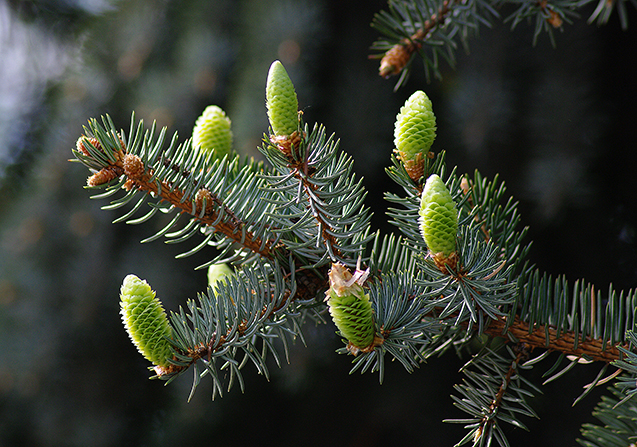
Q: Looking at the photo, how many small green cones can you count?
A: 7